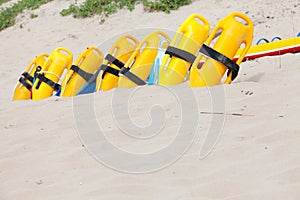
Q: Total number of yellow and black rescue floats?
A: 7